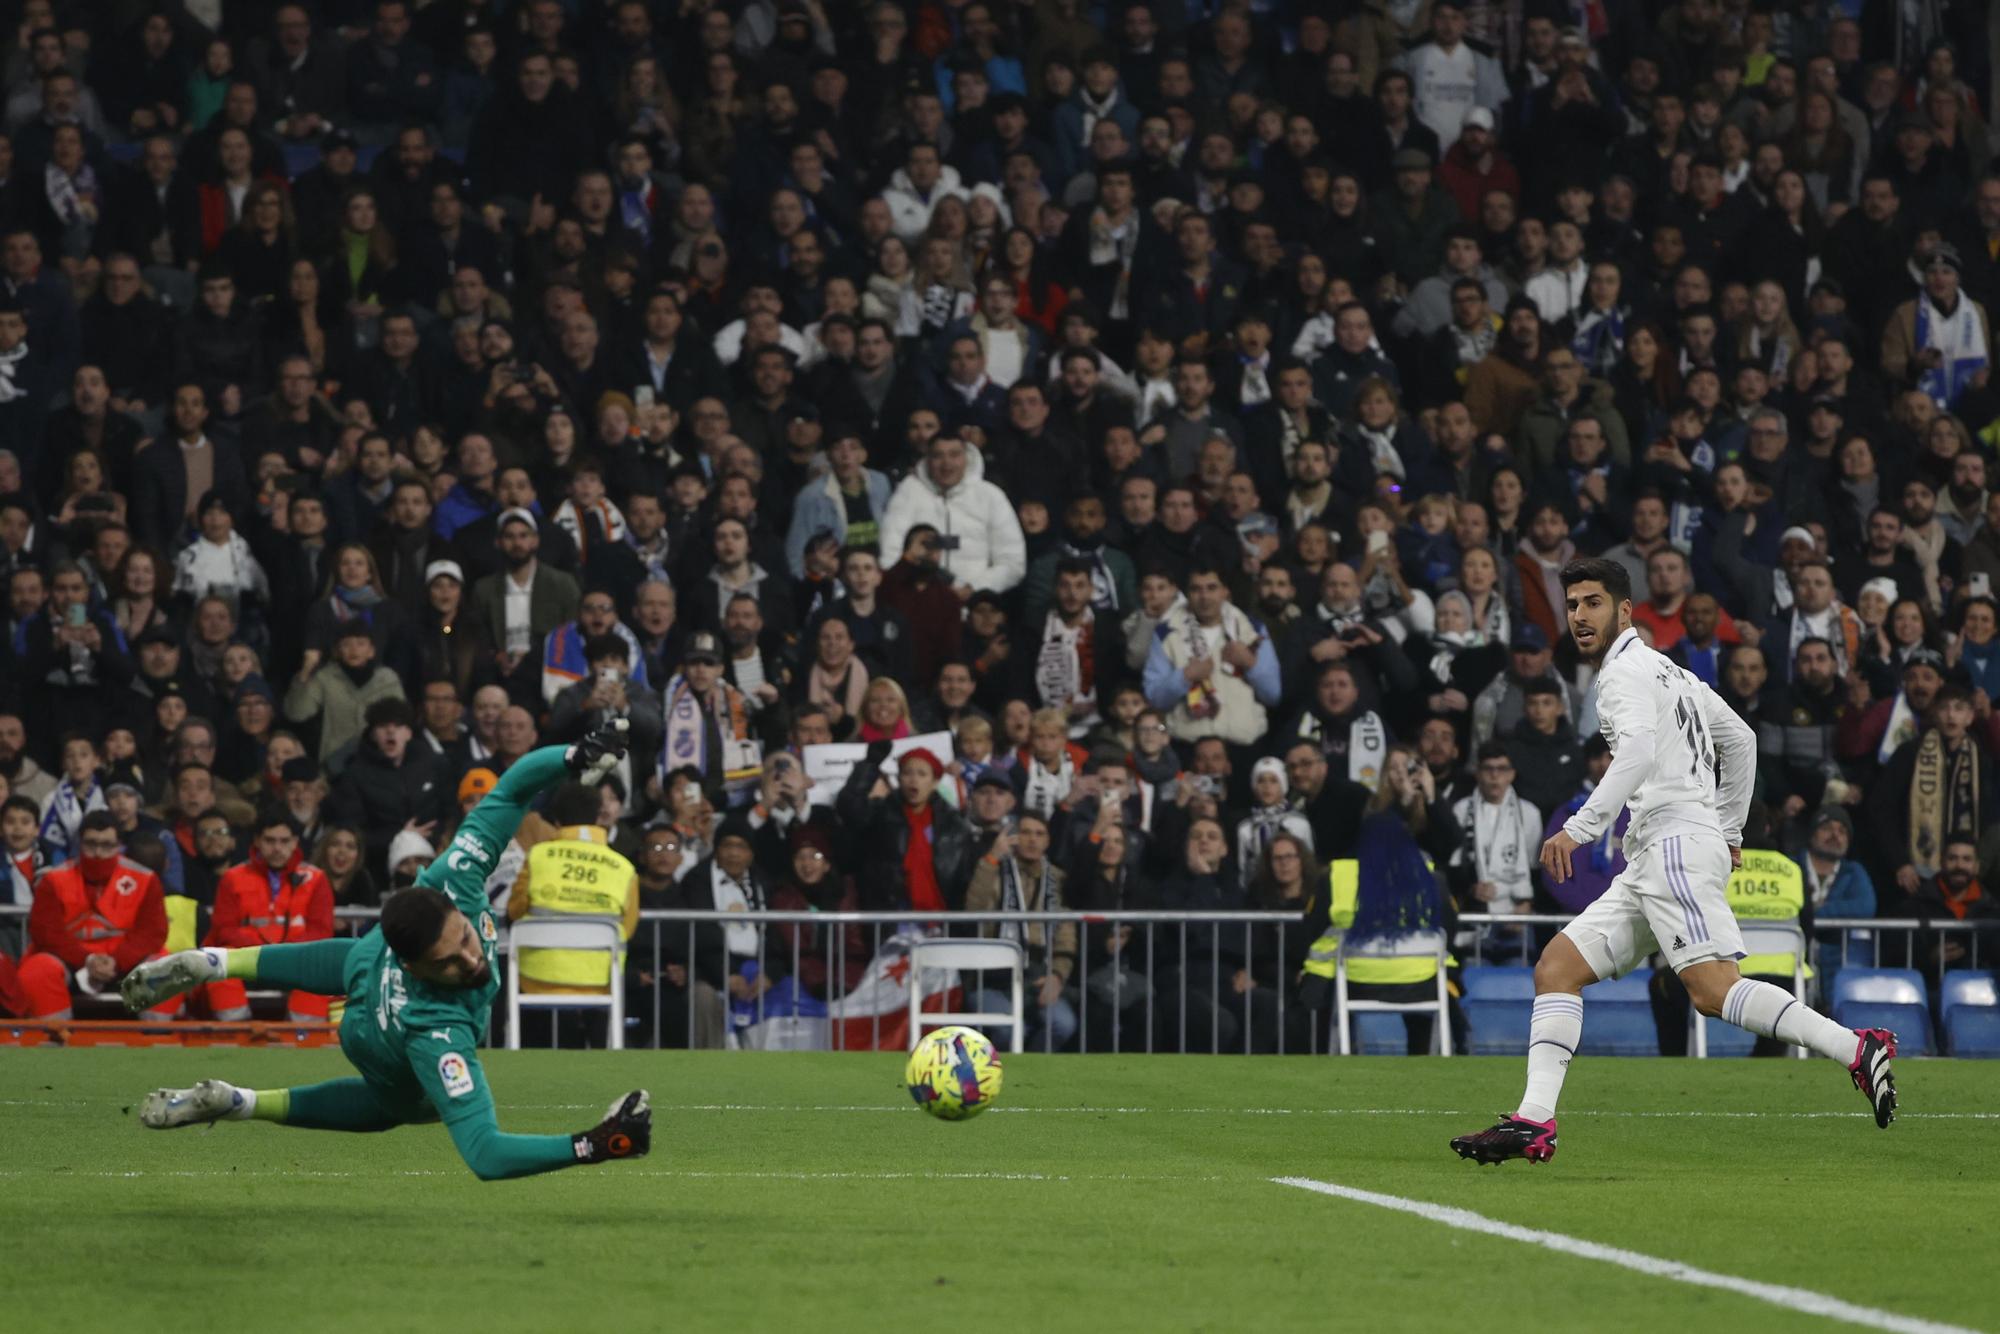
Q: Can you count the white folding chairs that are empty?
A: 1